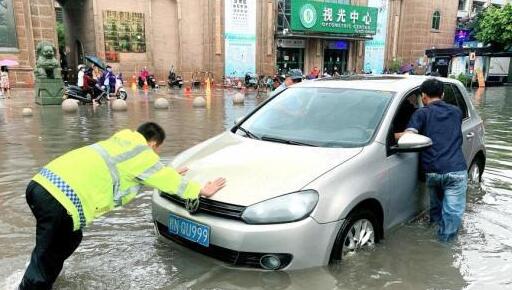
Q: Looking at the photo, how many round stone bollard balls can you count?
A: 6